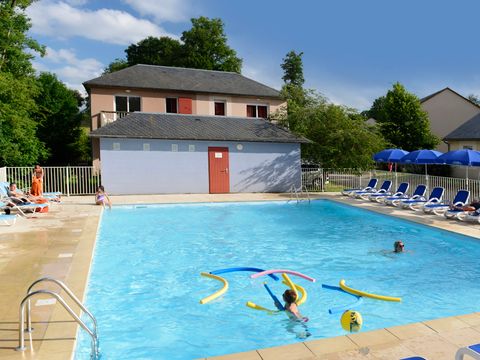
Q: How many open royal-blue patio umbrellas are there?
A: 3